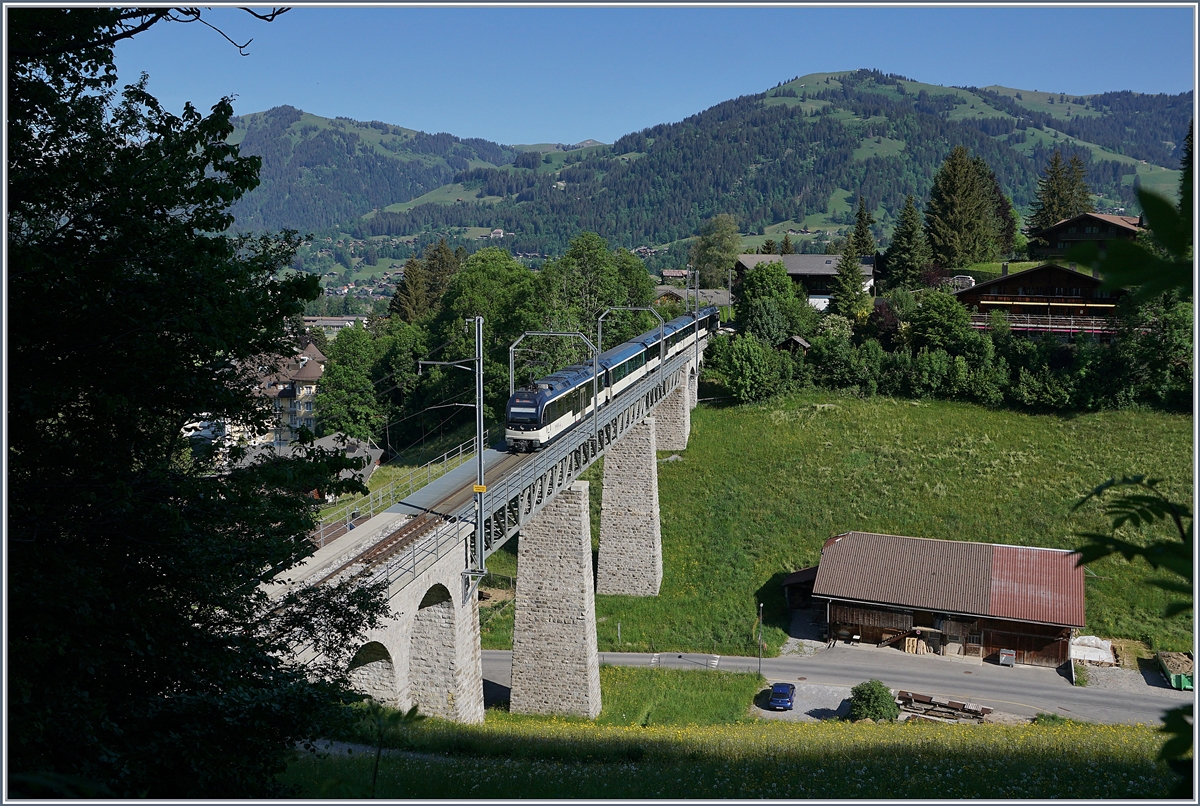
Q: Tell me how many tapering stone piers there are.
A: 3